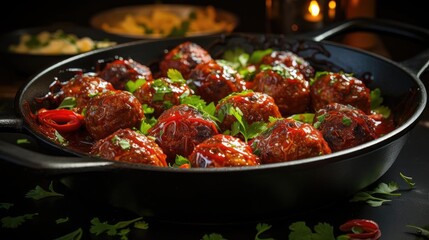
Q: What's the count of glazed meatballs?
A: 15